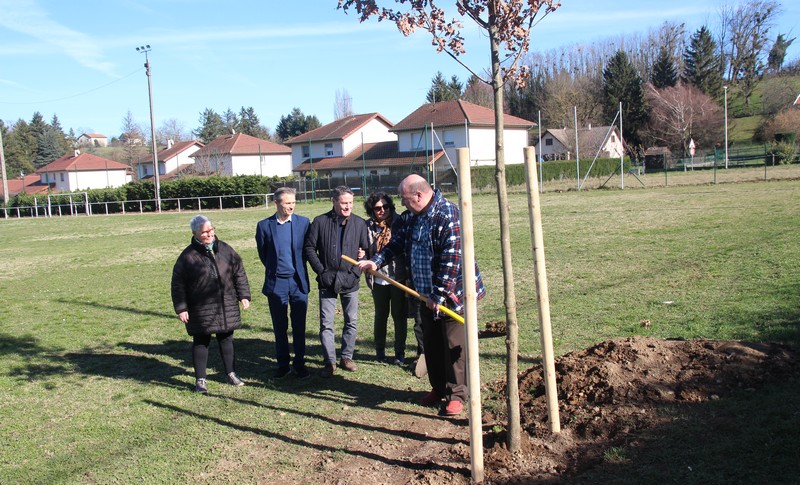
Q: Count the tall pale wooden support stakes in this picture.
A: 2